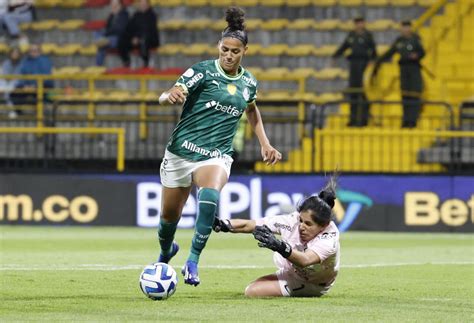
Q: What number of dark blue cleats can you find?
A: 2